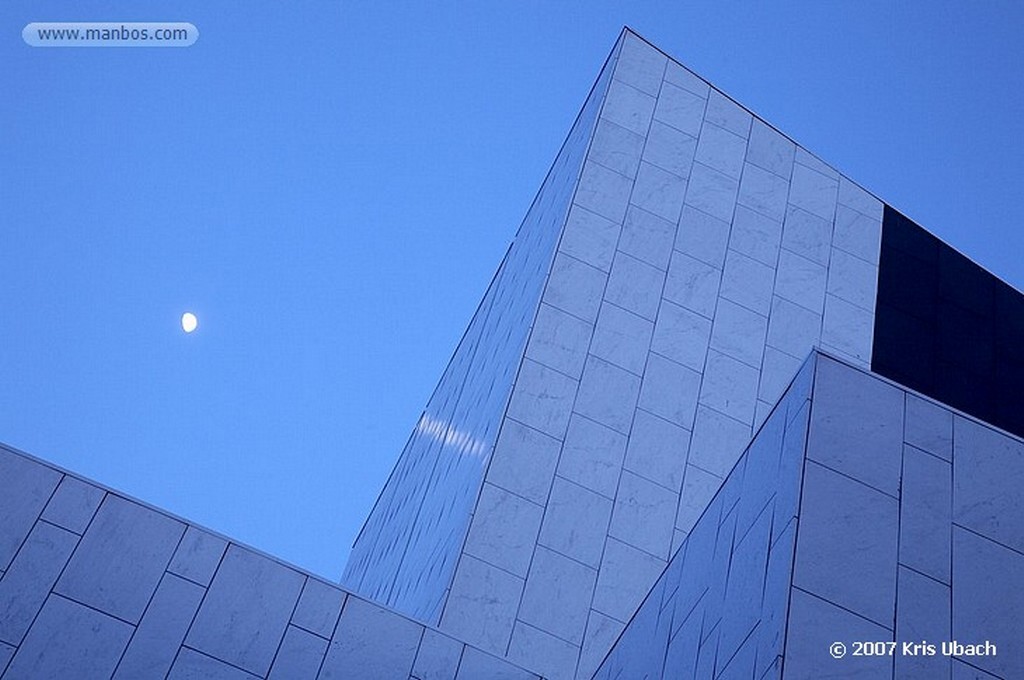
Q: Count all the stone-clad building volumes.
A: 3